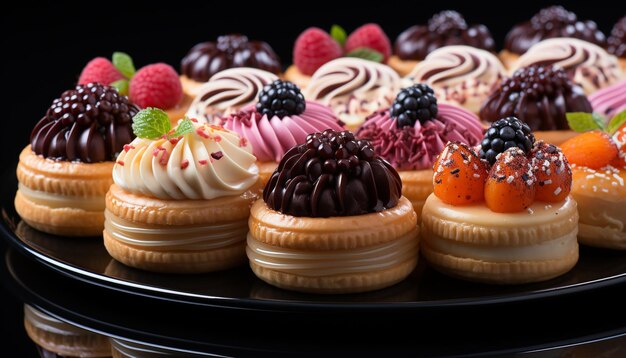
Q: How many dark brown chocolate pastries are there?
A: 7